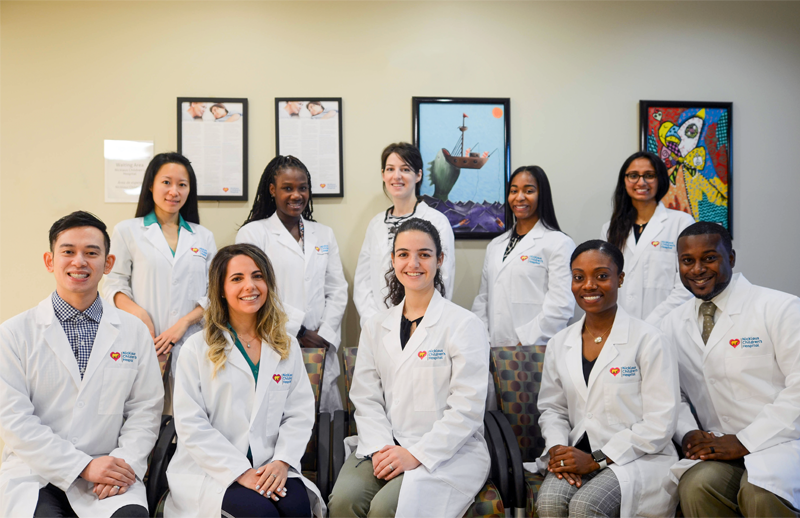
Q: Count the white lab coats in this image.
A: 10